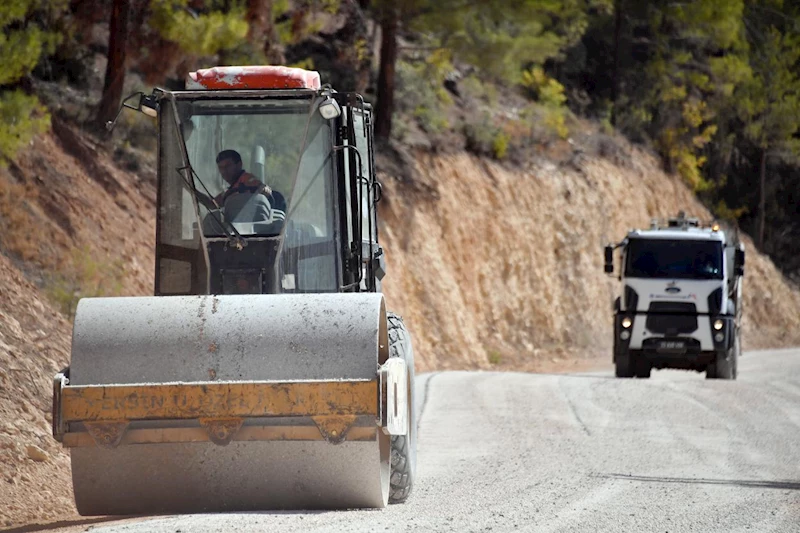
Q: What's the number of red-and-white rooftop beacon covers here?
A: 1